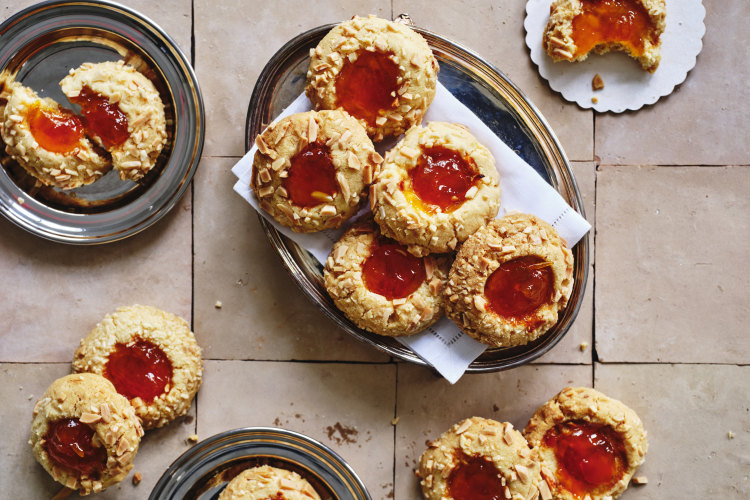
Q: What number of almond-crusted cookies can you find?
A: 12